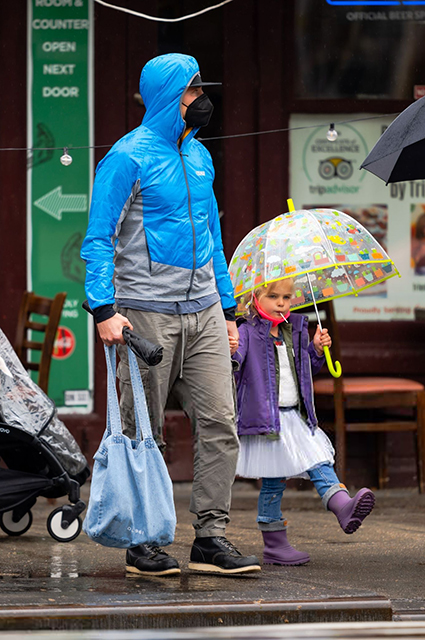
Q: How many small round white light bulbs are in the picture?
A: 2